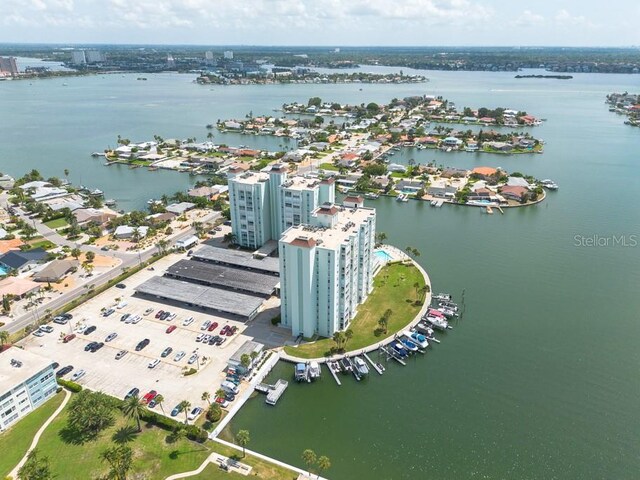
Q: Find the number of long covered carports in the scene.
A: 3